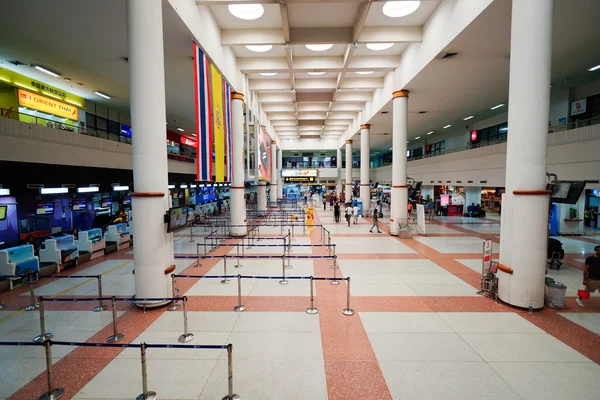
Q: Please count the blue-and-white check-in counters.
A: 4